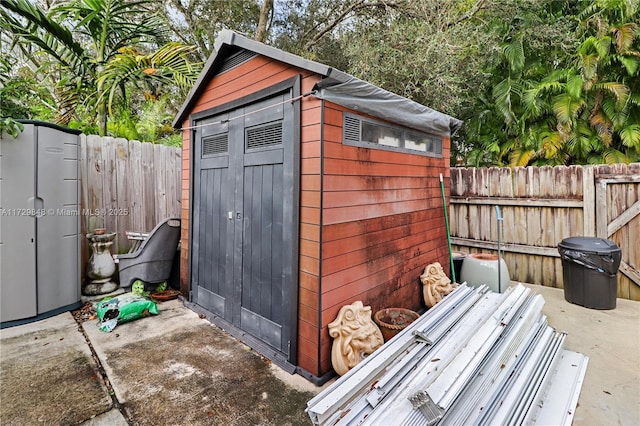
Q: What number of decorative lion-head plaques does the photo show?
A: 2